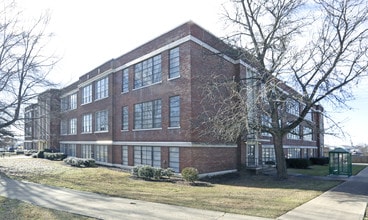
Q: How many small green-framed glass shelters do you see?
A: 1